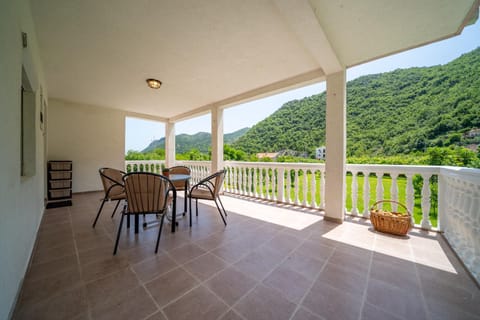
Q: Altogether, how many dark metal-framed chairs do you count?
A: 4